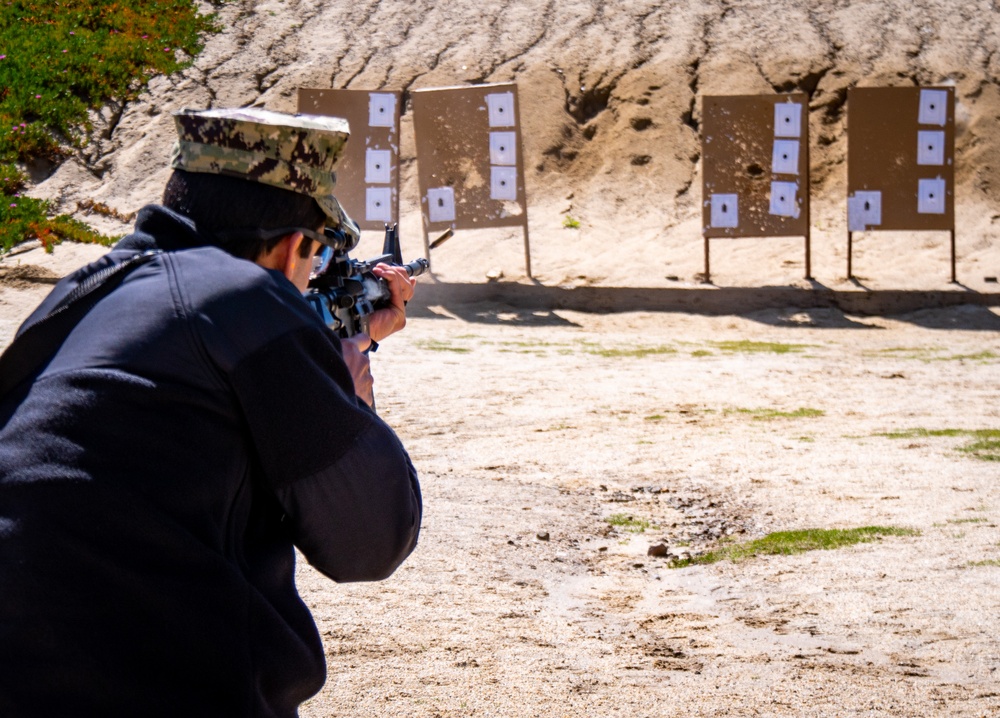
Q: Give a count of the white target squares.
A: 15